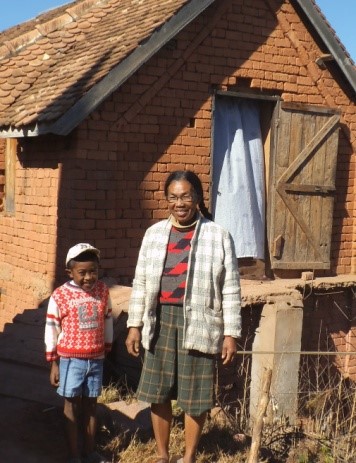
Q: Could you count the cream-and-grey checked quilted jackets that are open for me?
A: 1